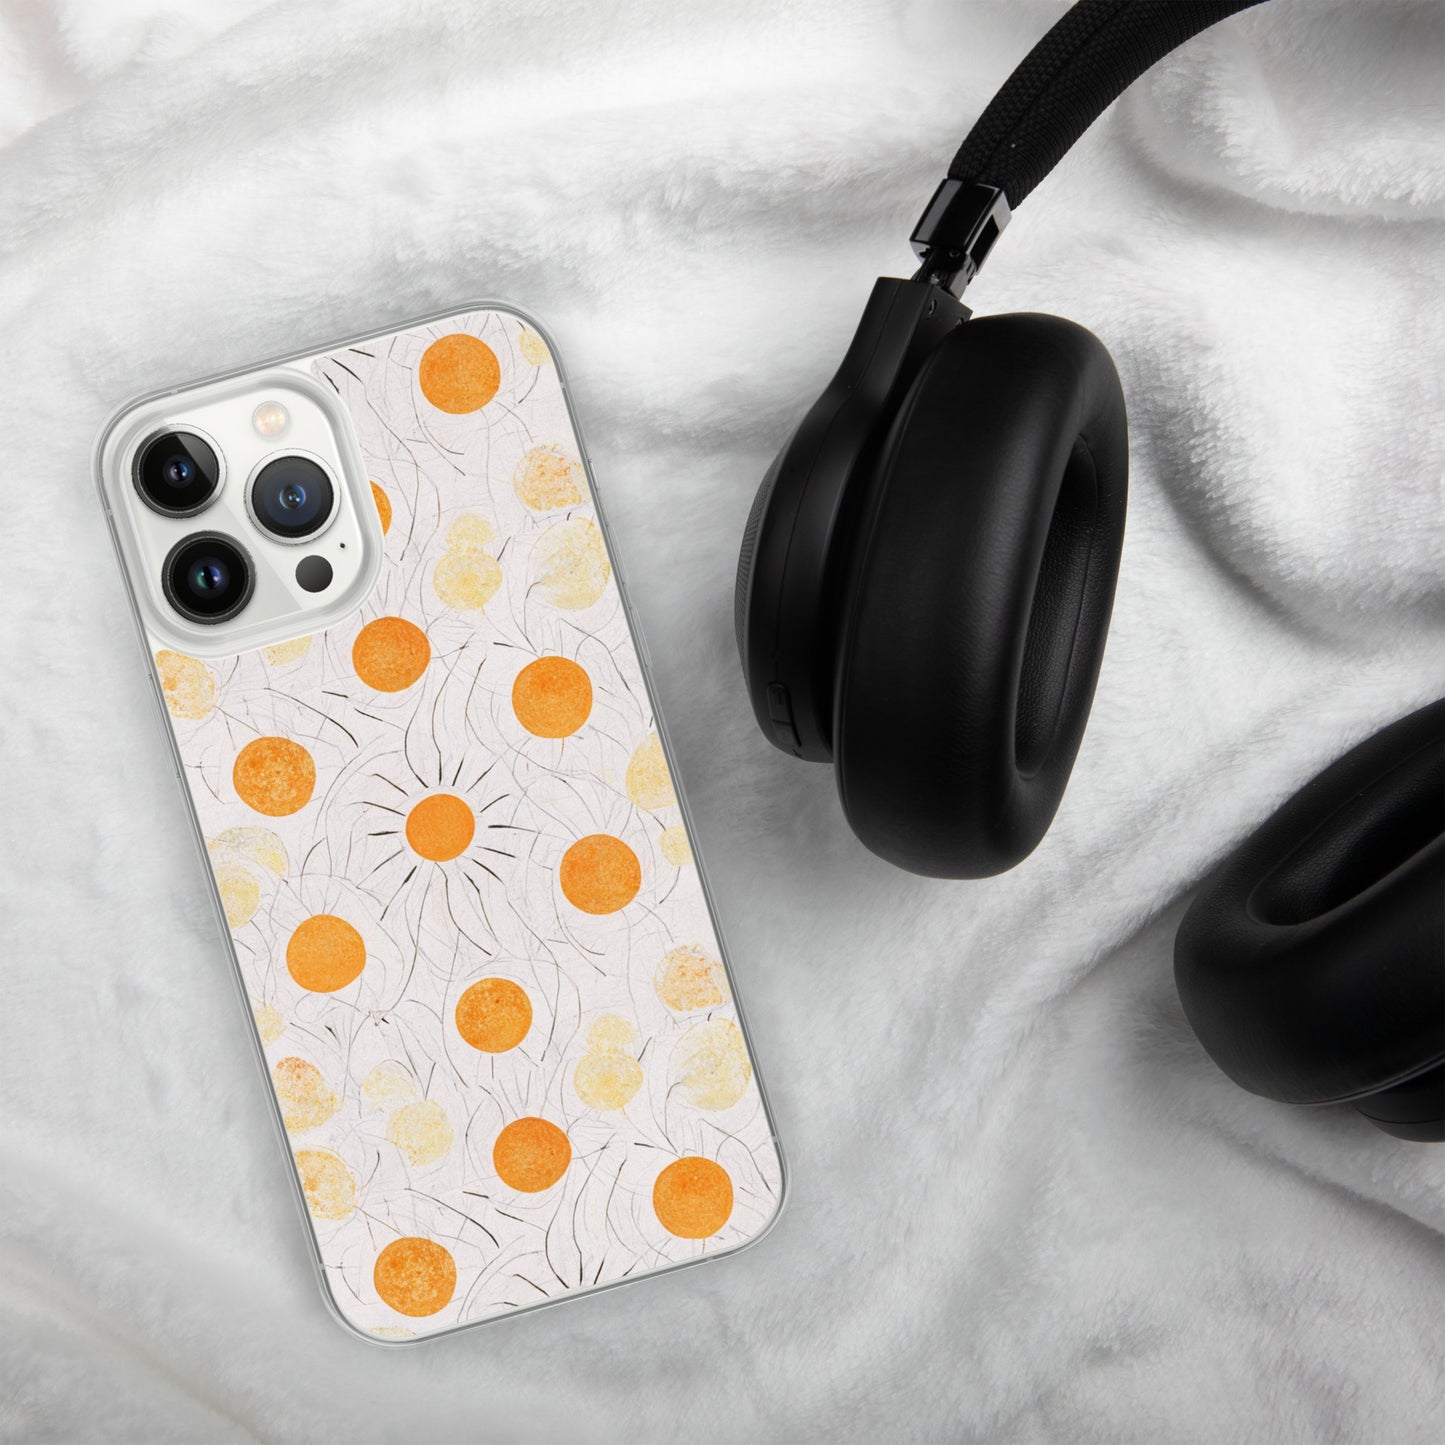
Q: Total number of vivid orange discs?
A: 12